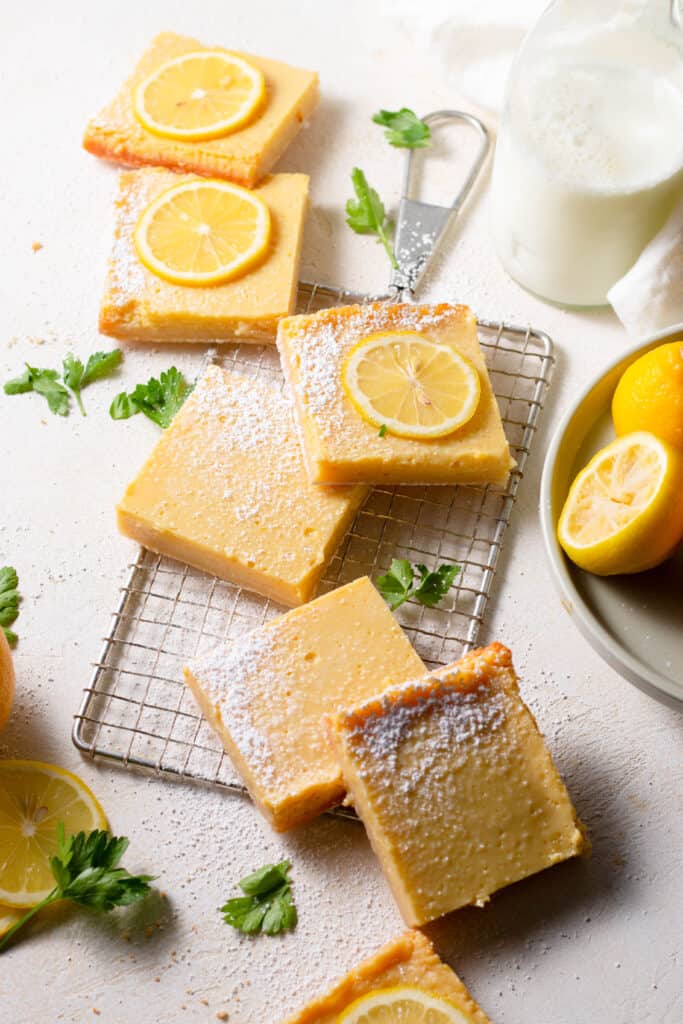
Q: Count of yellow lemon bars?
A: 7